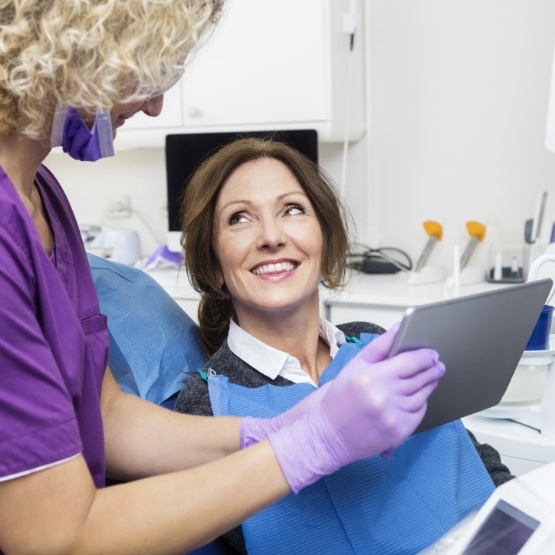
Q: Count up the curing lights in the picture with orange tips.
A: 2